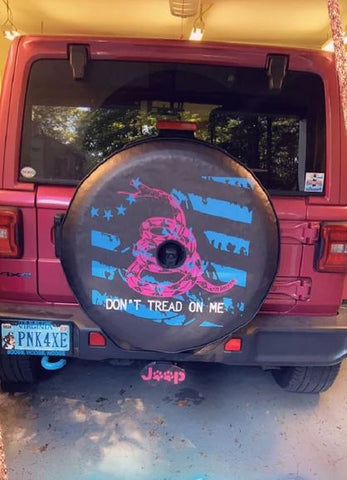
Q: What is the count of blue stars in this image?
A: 5